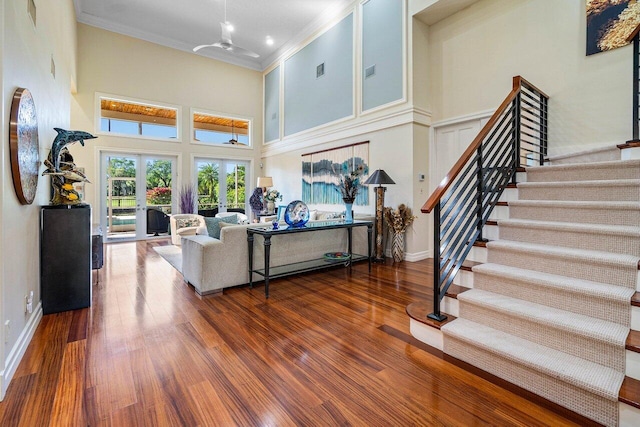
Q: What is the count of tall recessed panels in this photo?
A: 3